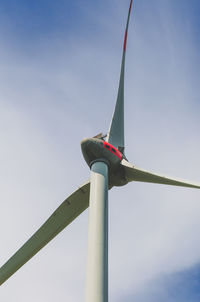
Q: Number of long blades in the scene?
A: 3